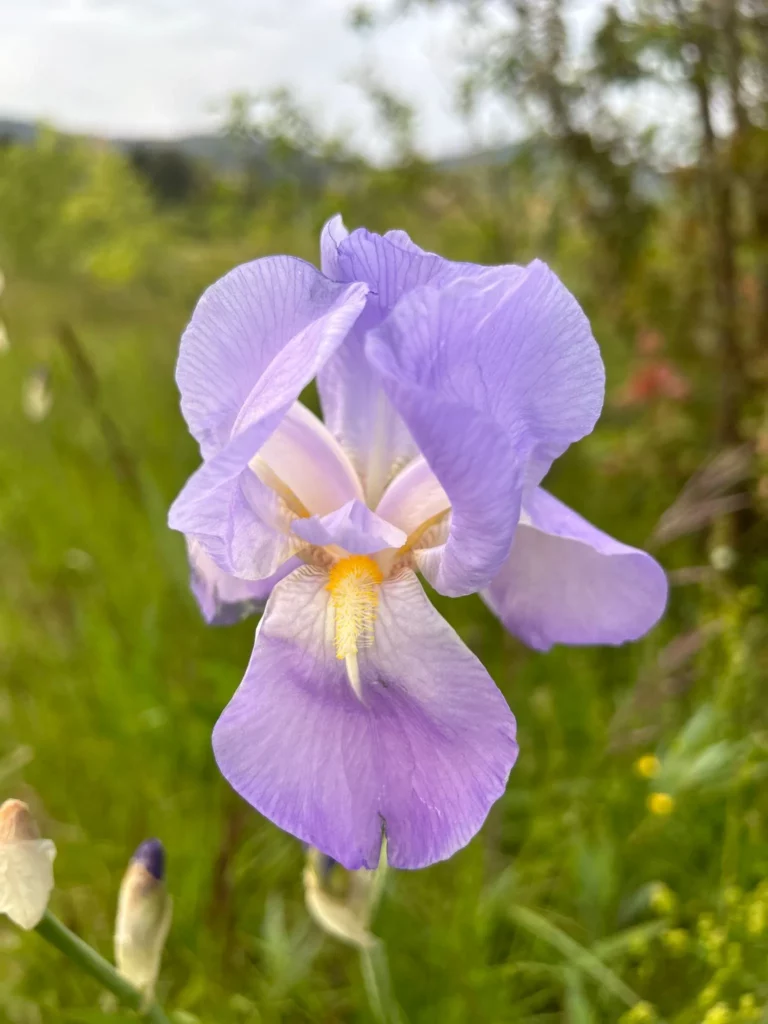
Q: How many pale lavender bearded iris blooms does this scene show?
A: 1